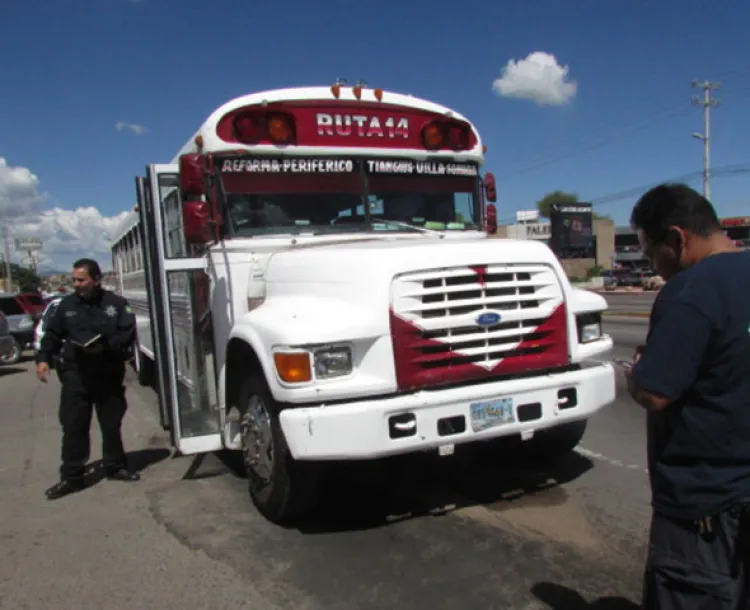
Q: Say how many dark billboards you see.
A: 1